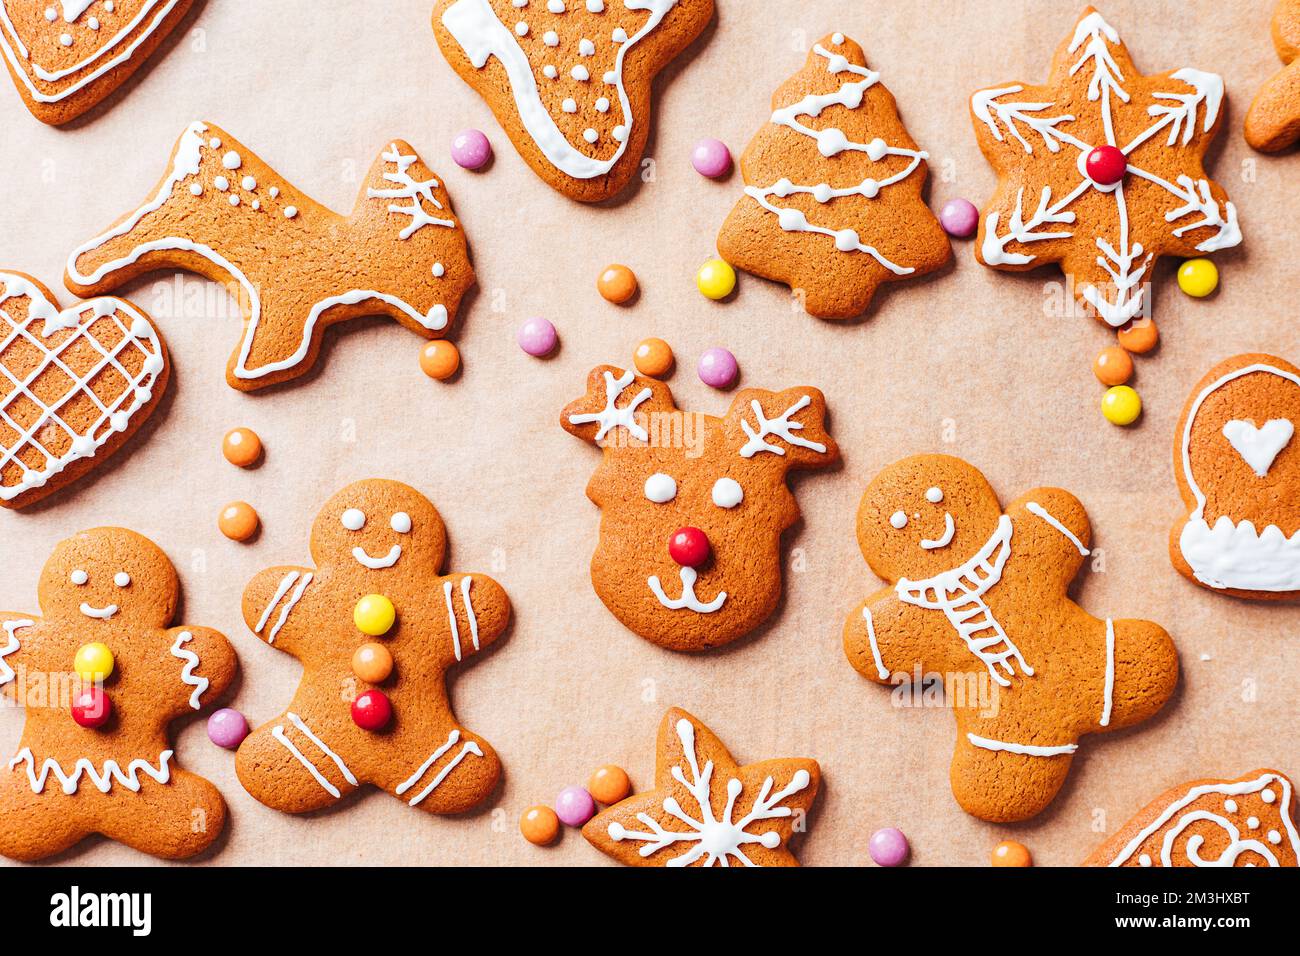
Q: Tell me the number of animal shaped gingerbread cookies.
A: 2